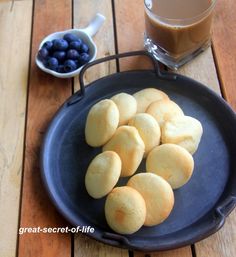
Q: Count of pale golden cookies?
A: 11